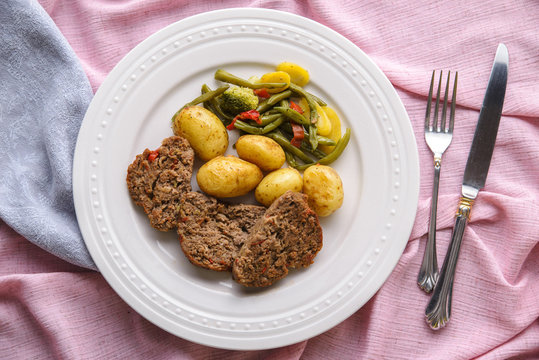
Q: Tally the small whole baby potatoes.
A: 5